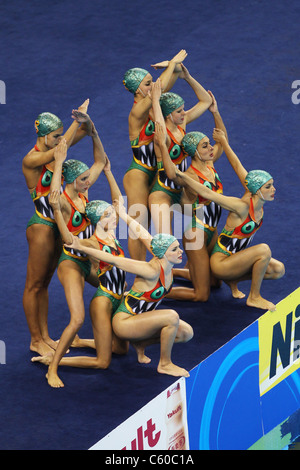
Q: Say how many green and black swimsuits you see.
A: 8